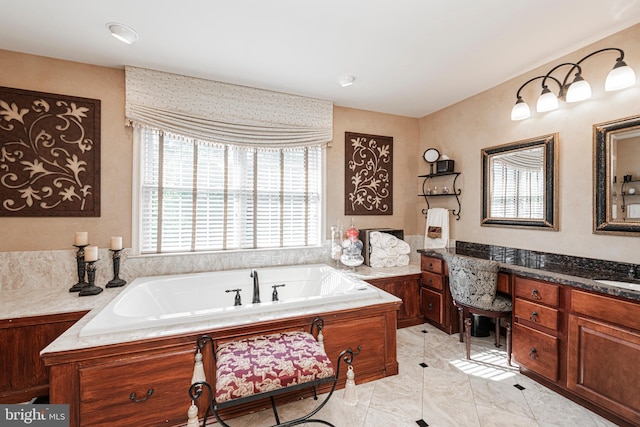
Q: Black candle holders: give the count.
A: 3